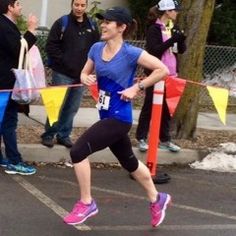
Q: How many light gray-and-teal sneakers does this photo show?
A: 2